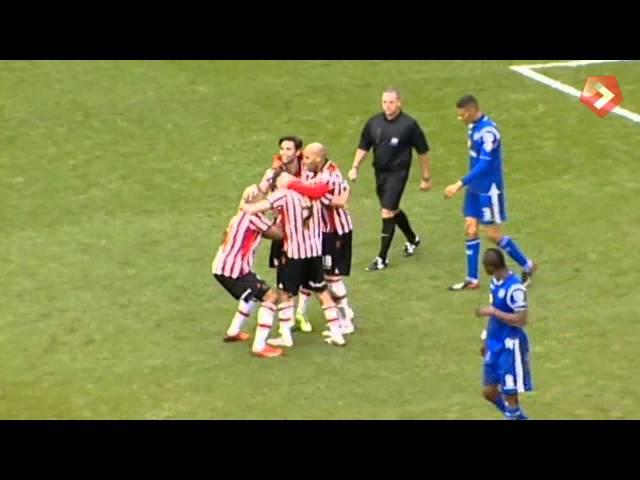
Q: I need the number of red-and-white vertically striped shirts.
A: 4